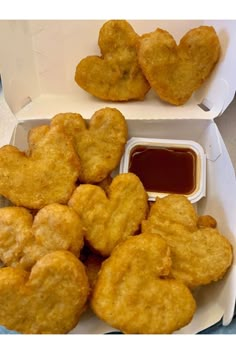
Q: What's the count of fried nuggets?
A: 9